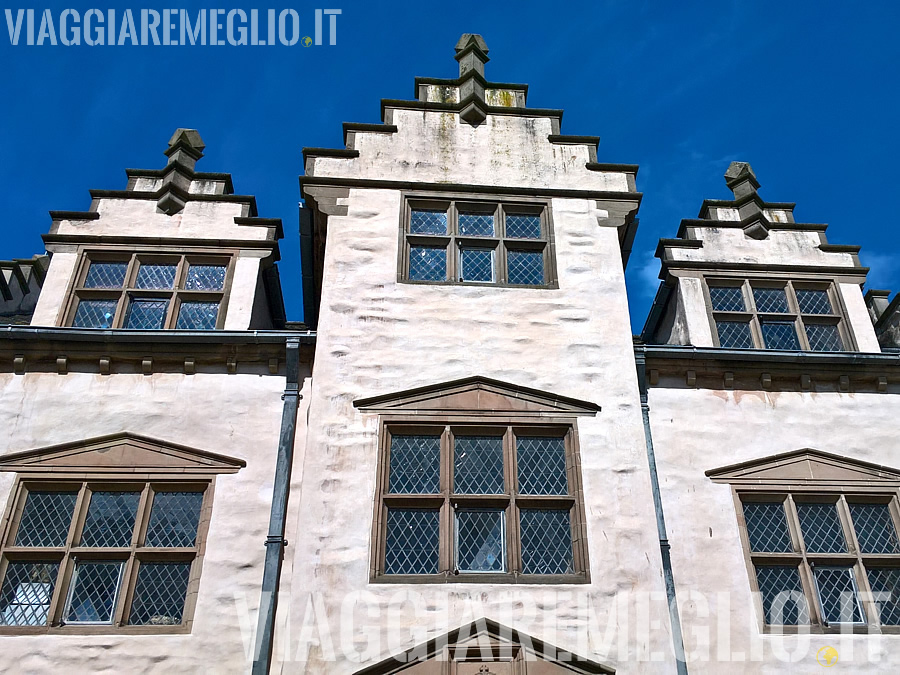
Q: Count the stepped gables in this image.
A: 3